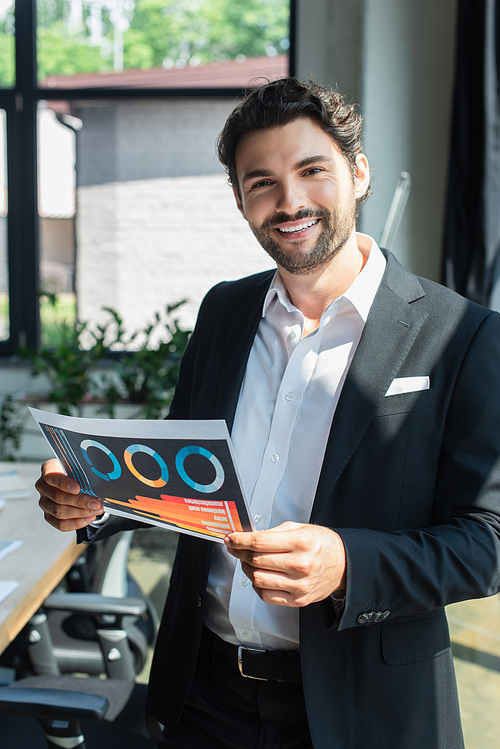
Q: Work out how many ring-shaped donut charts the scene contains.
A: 3